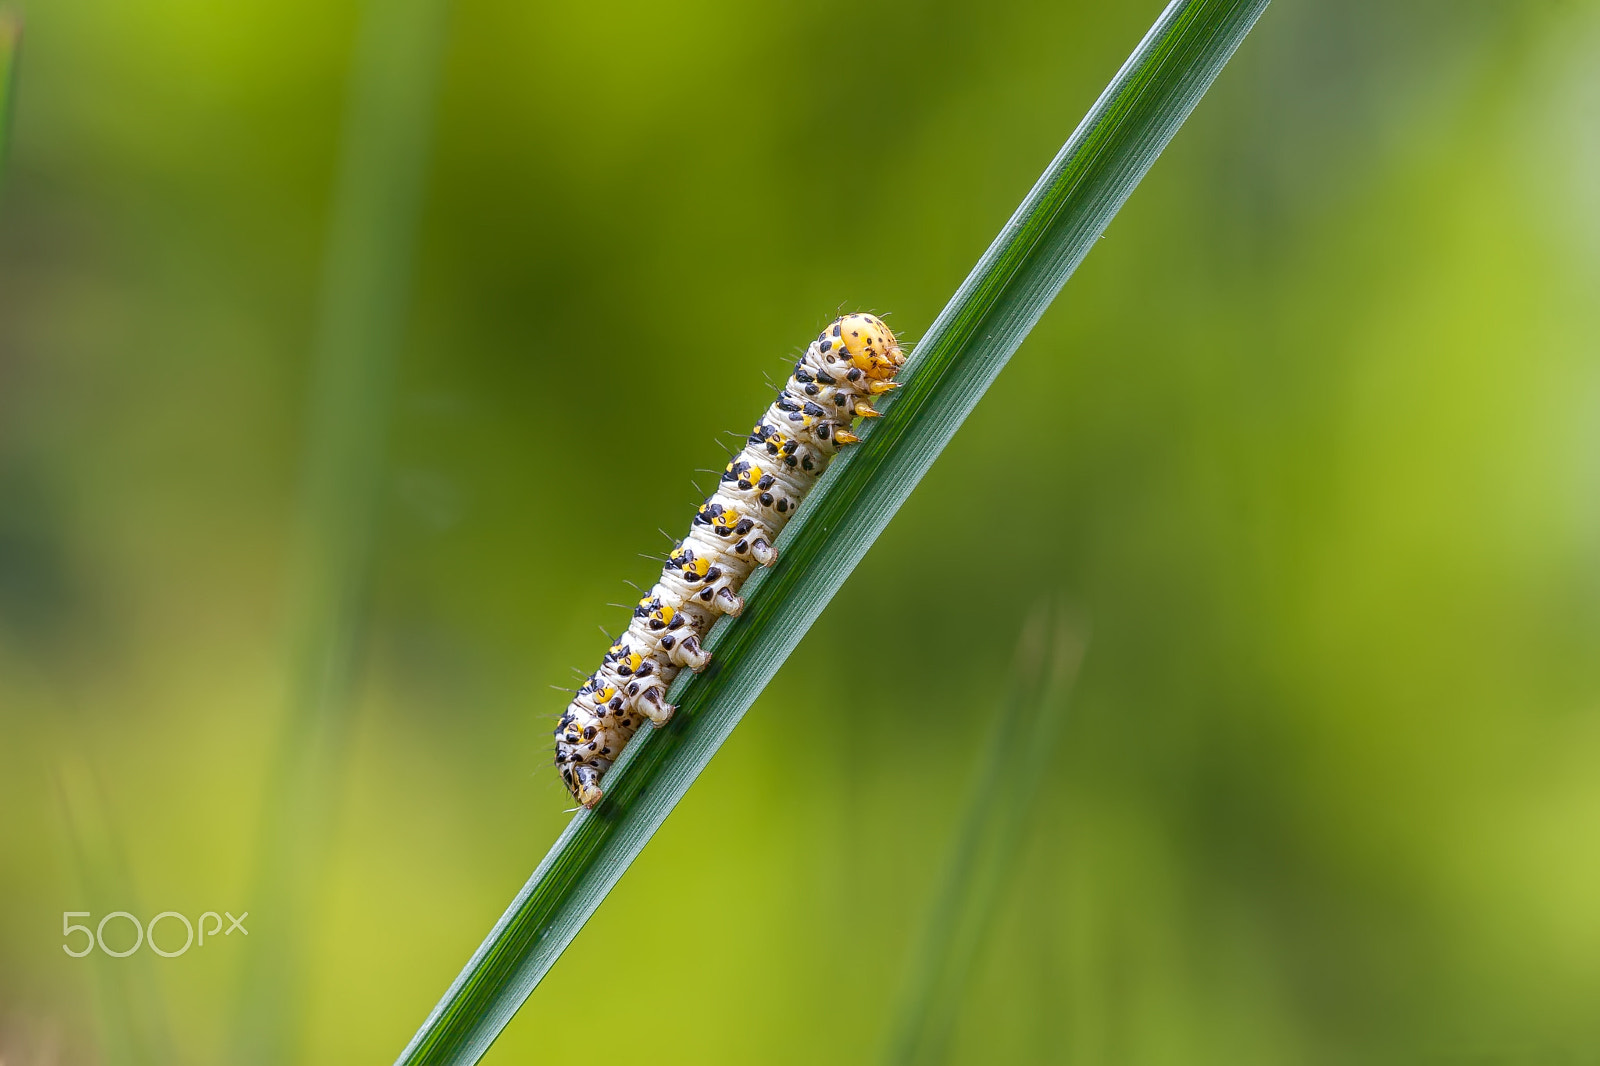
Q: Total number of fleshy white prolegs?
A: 5